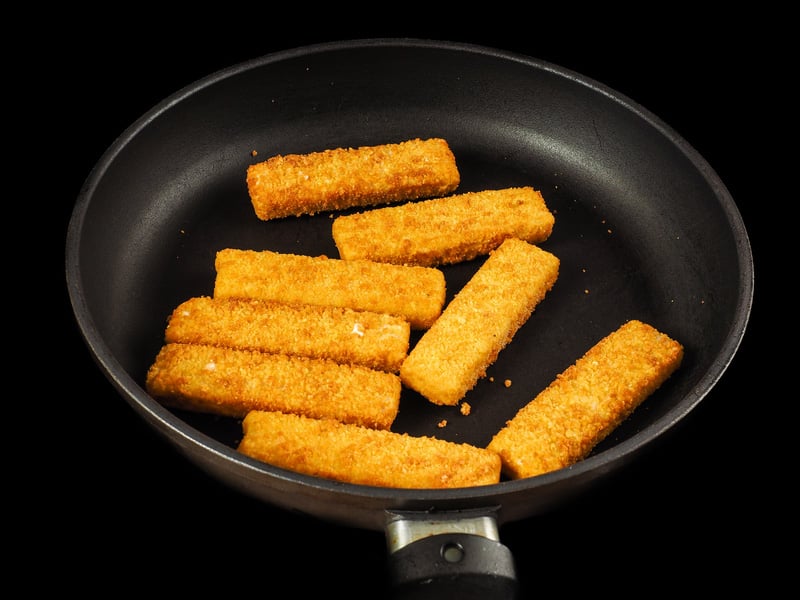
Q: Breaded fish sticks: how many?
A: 8